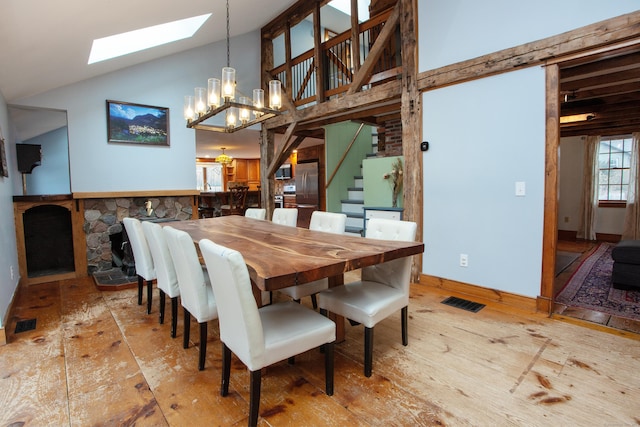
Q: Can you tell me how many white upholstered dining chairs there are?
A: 8